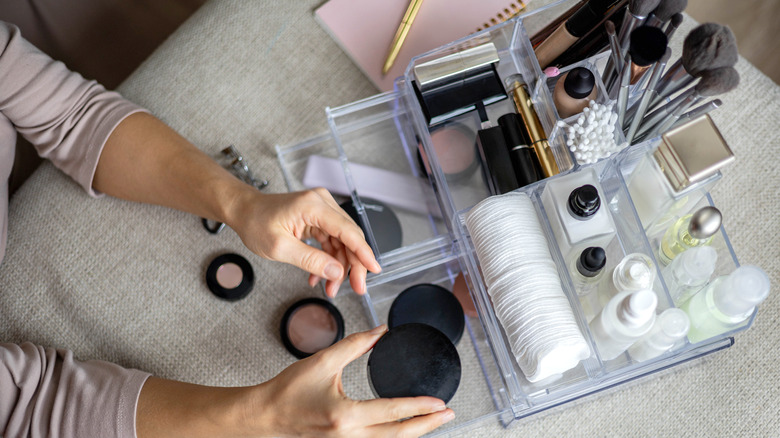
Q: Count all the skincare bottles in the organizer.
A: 9